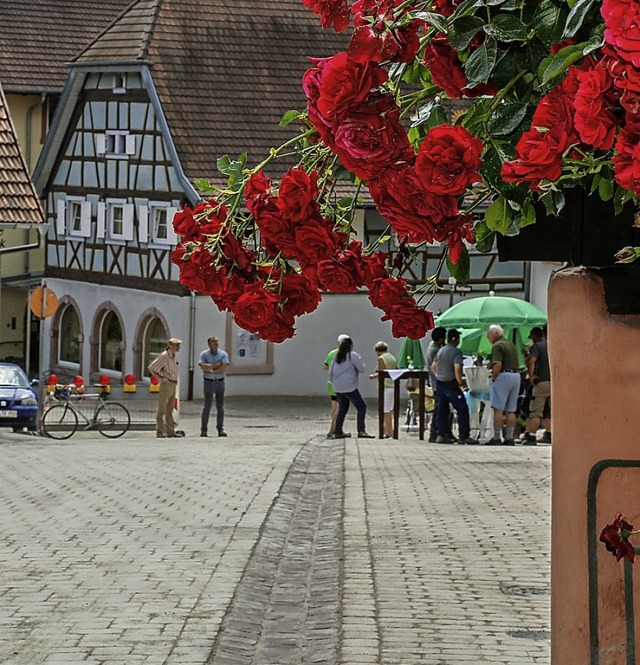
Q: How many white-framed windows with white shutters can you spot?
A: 4